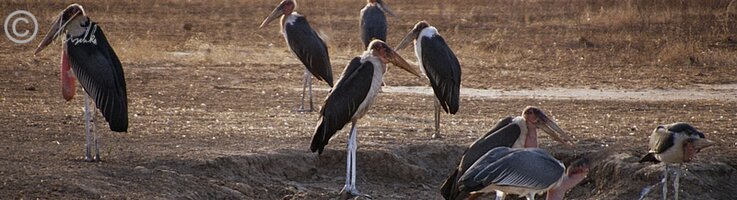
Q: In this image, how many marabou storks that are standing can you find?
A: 8